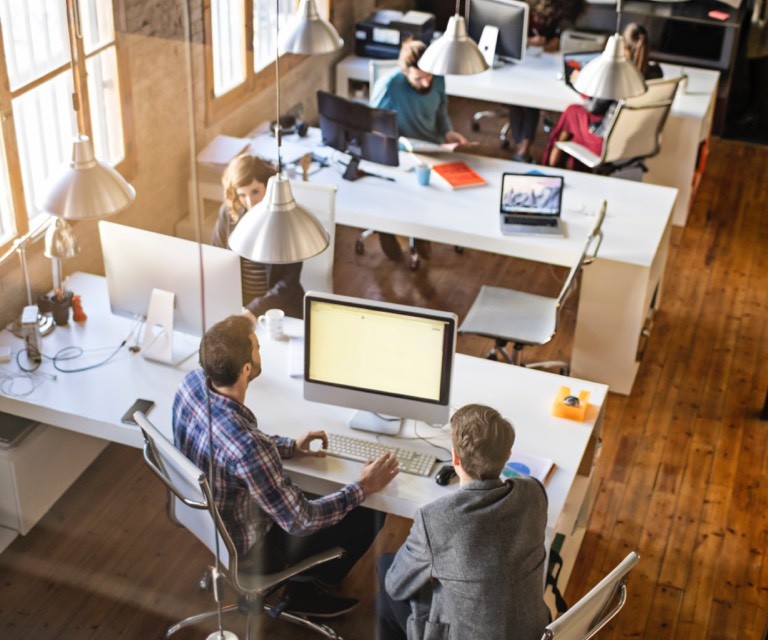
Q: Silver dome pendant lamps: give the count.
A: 5